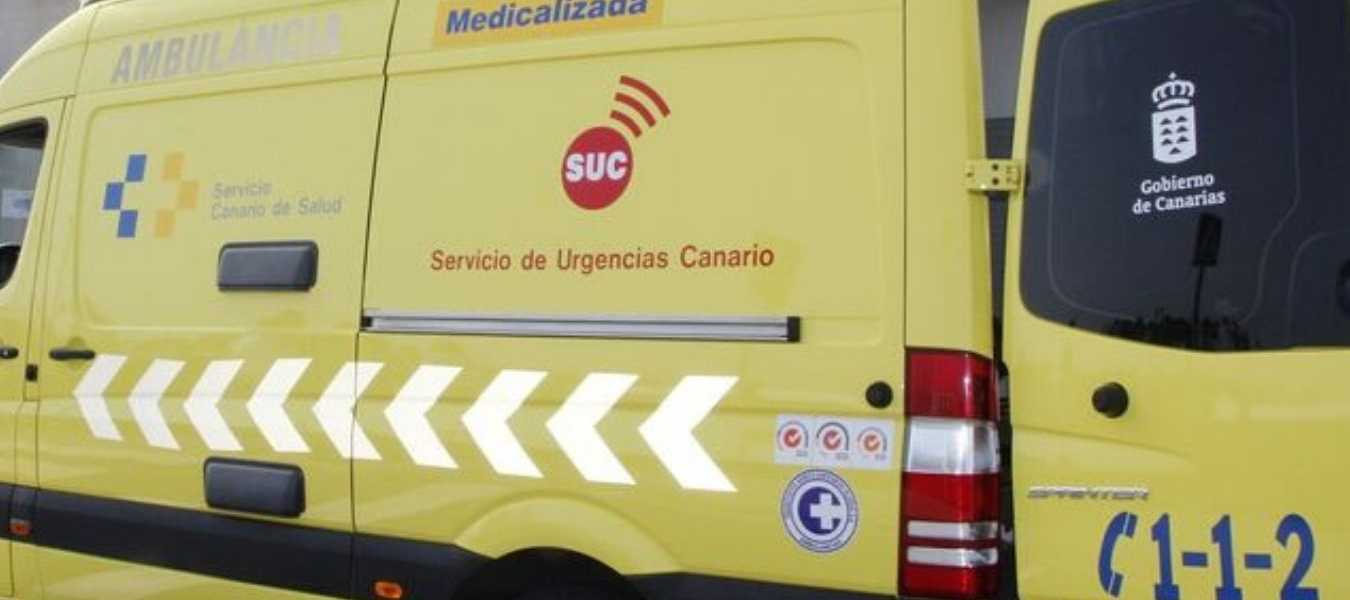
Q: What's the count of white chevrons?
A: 9